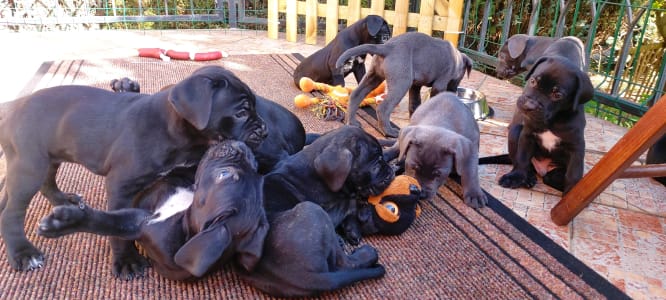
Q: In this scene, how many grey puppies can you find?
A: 3